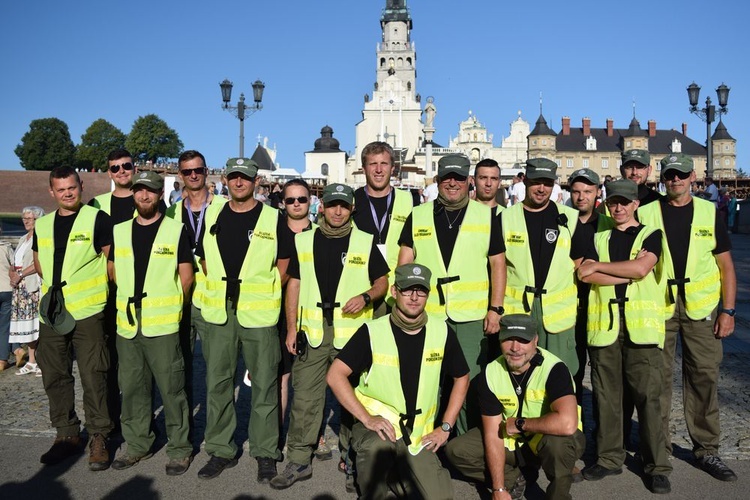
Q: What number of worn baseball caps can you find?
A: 11